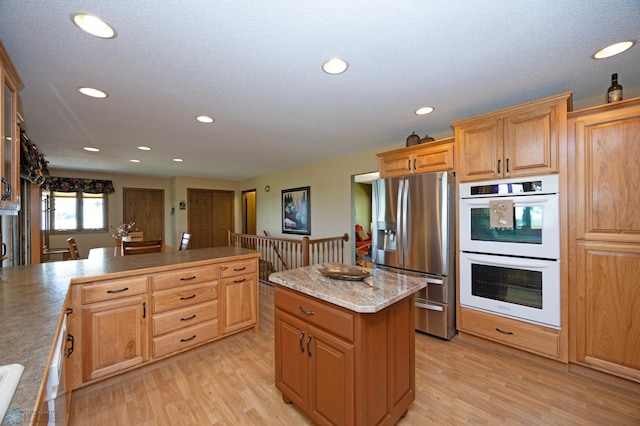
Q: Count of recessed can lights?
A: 10